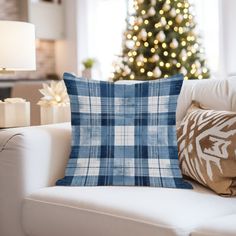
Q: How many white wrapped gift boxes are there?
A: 2